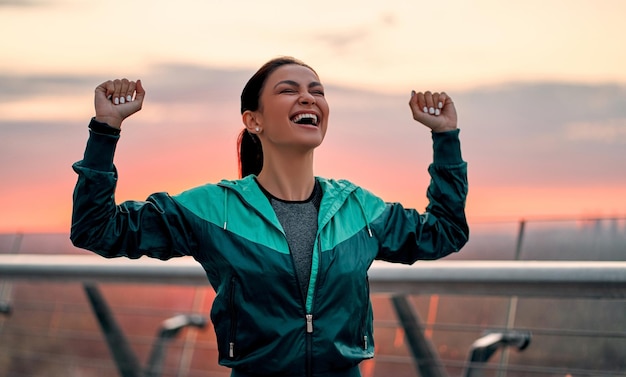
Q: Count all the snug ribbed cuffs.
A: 2